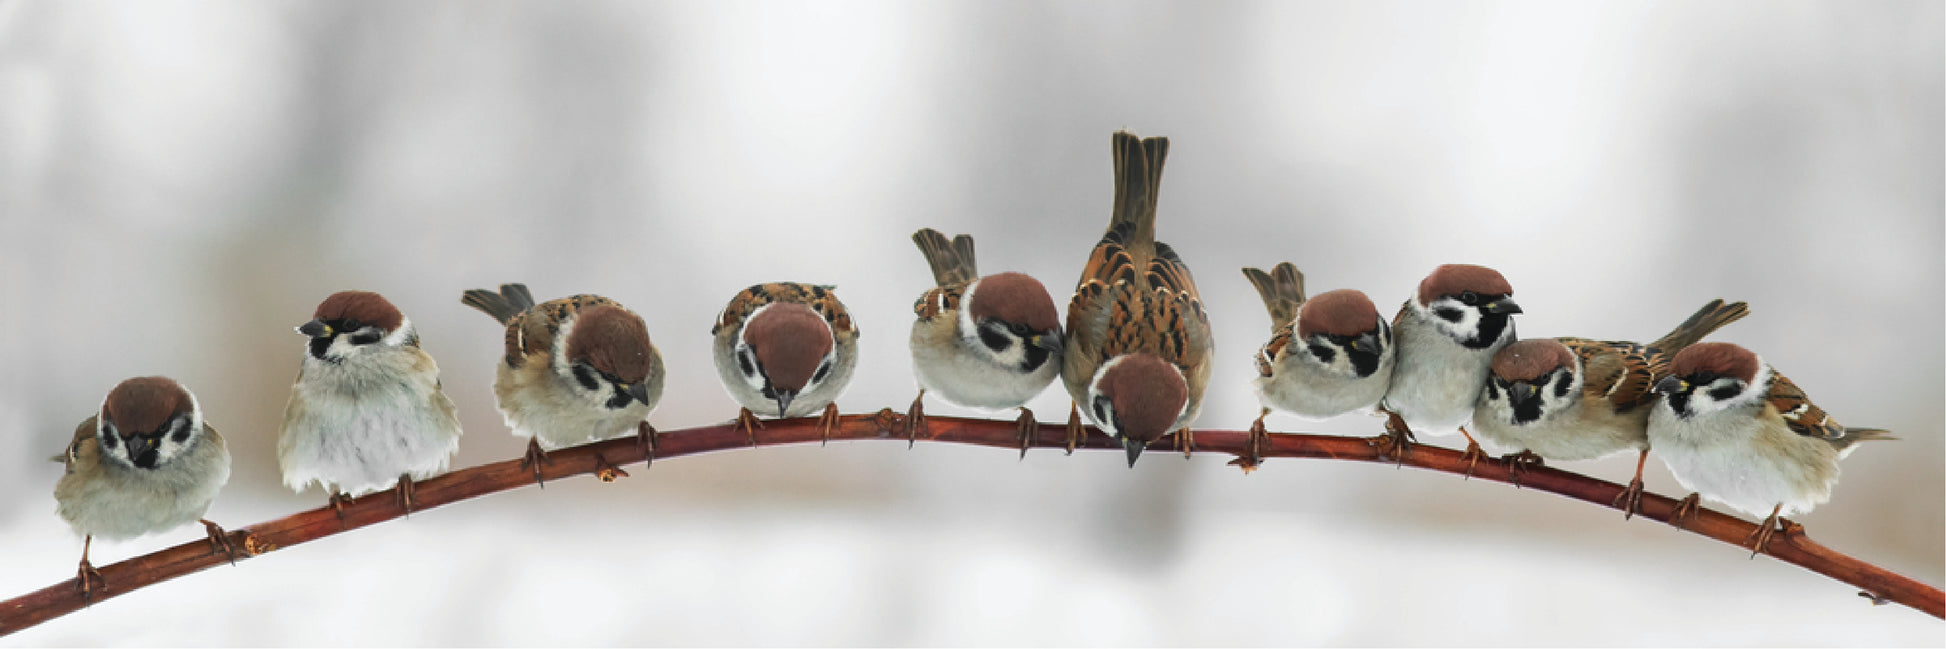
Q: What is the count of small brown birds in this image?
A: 10